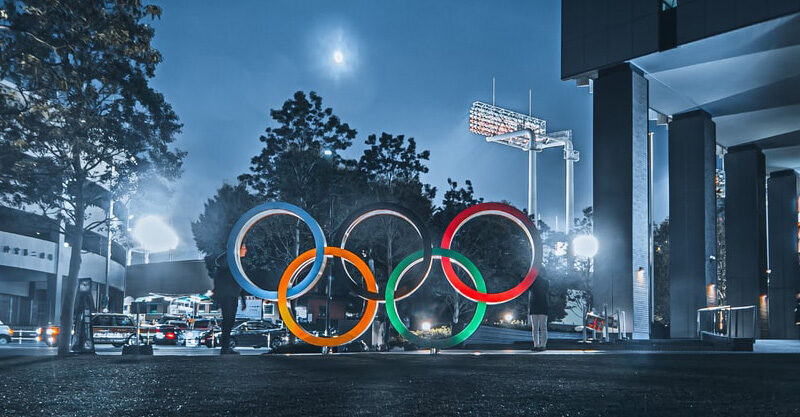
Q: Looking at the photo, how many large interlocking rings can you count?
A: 5